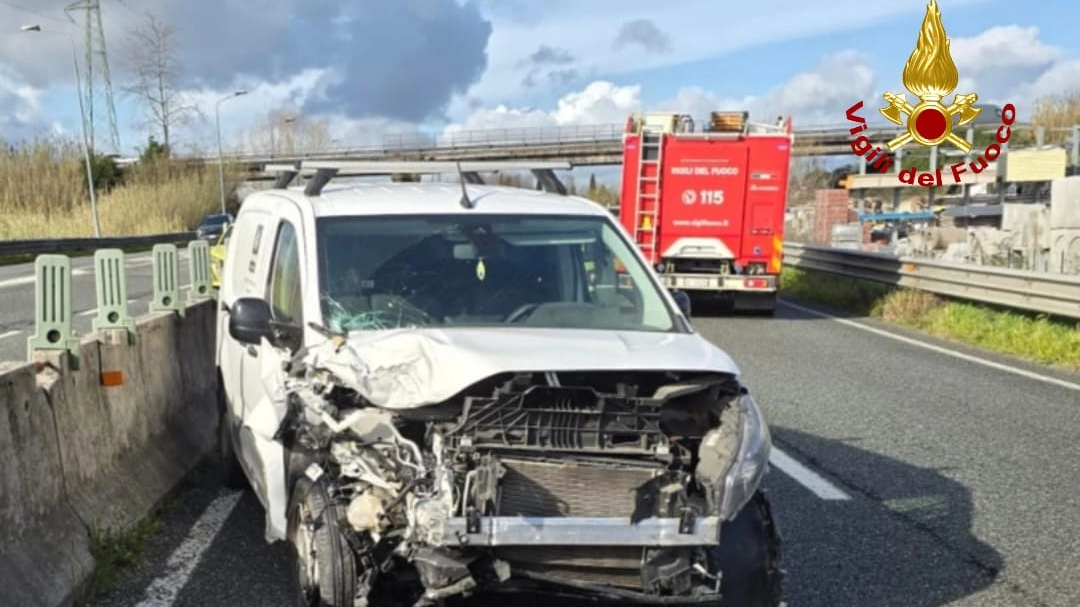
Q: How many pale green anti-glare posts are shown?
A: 4